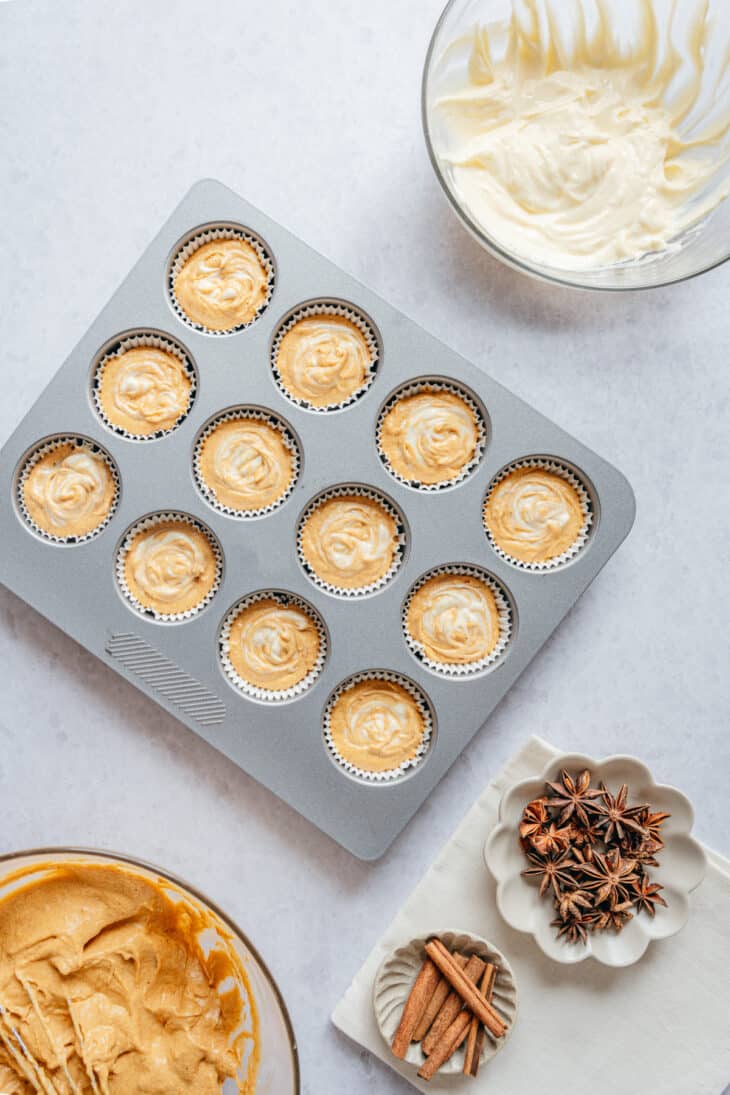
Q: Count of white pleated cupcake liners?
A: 12